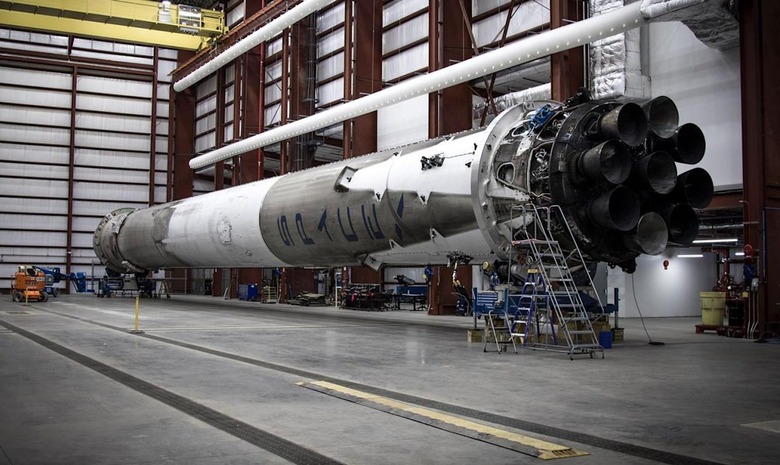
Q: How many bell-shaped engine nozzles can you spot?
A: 9